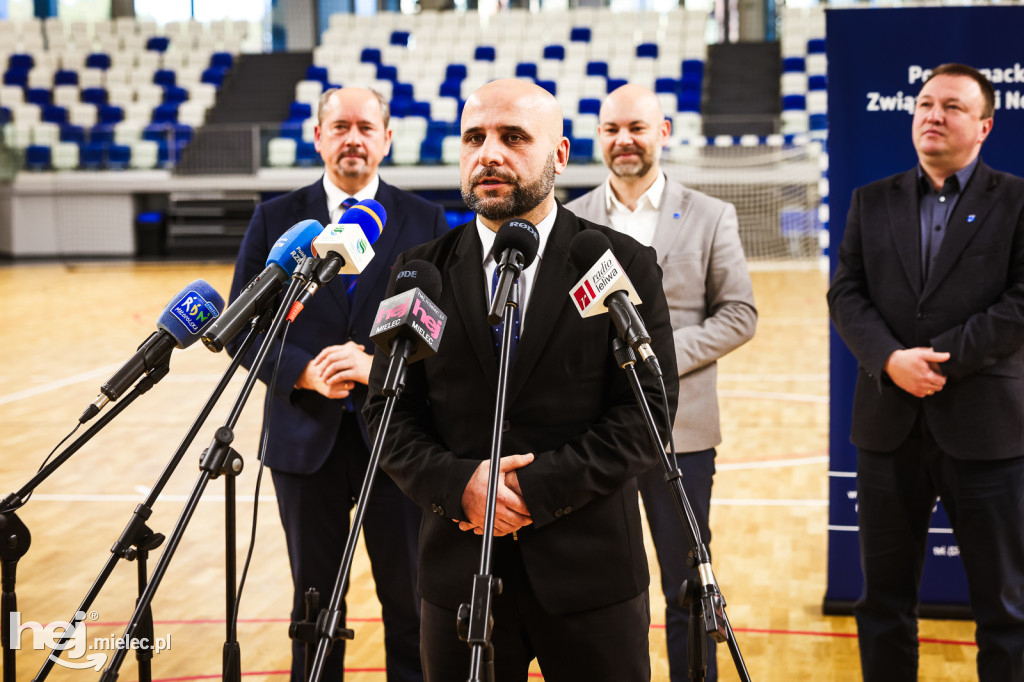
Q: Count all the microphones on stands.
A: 6